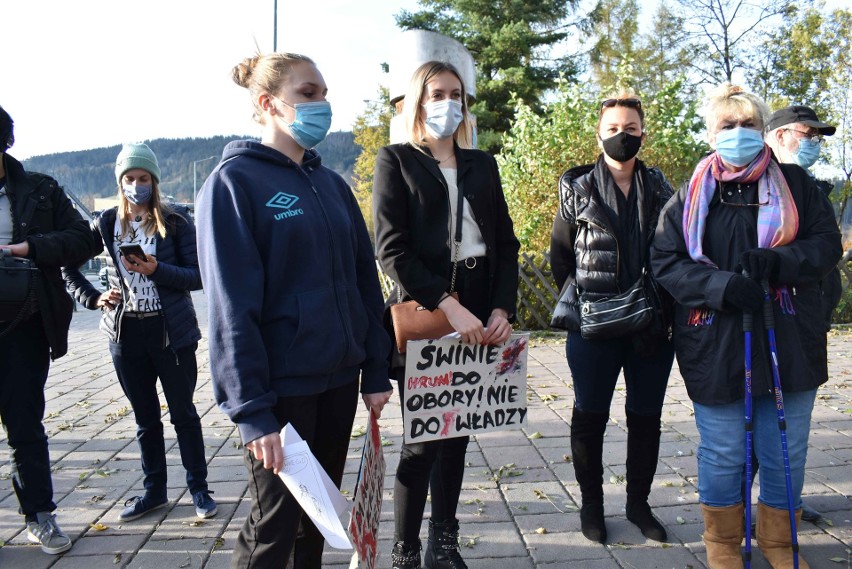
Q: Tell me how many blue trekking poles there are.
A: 2